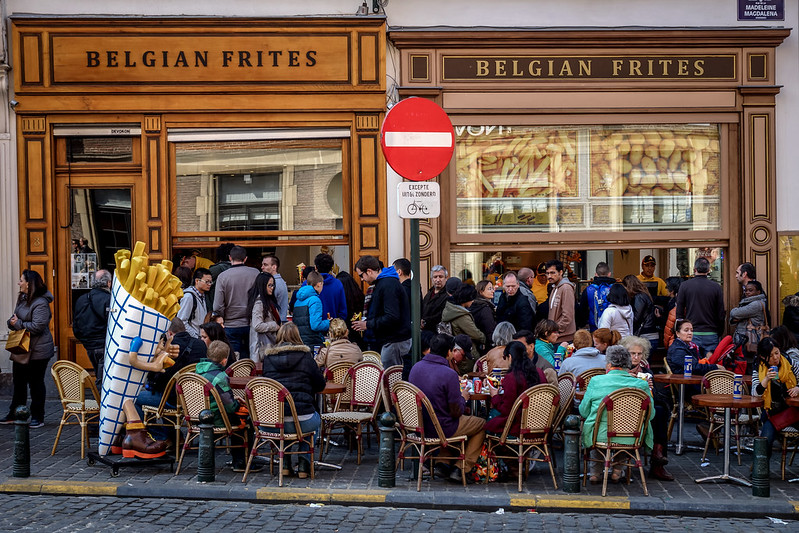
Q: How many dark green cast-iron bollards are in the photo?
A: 5